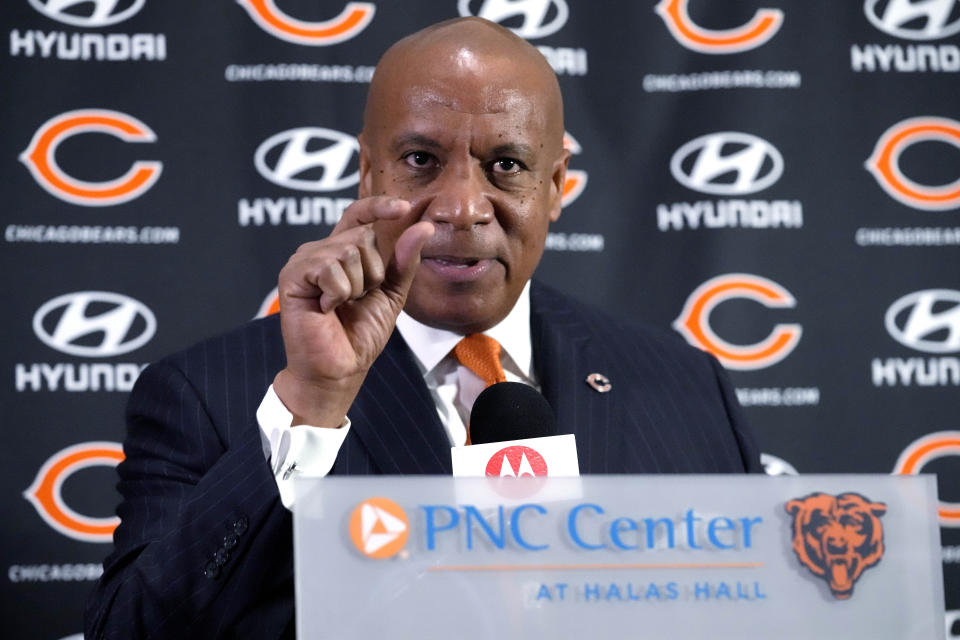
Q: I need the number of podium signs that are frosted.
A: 1